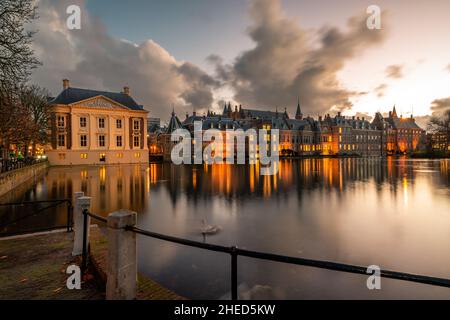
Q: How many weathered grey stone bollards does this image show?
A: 3